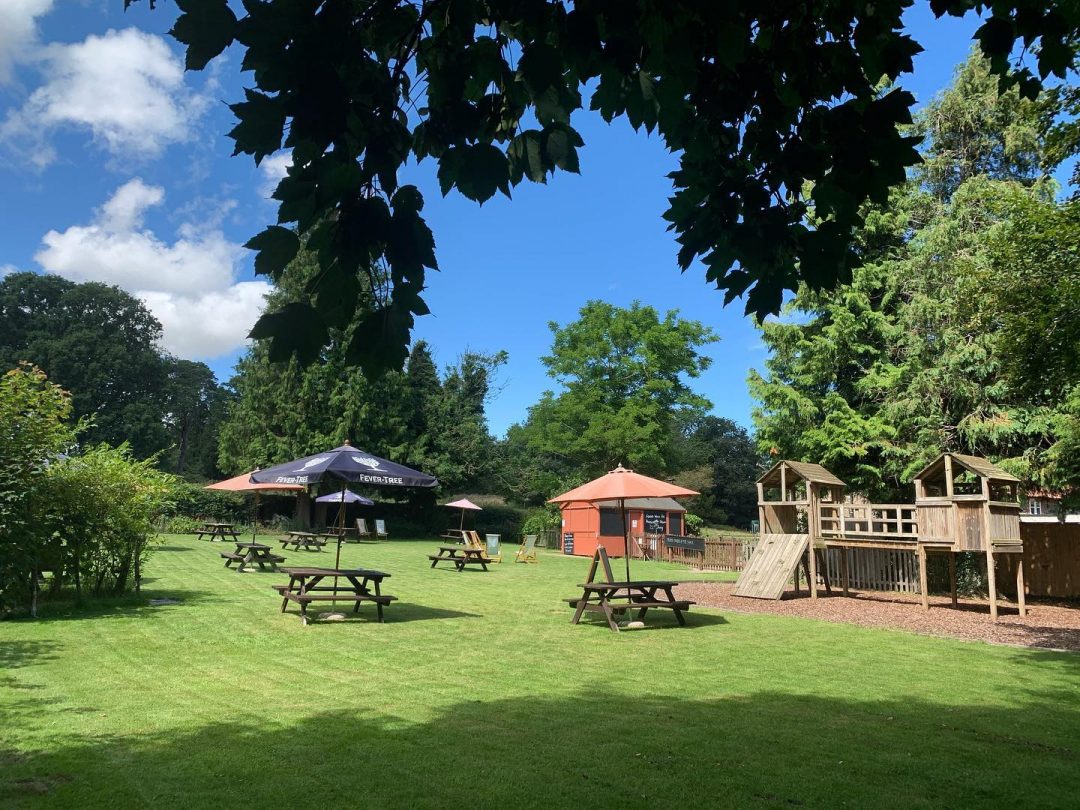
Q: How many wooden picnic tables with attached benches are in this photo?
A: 8